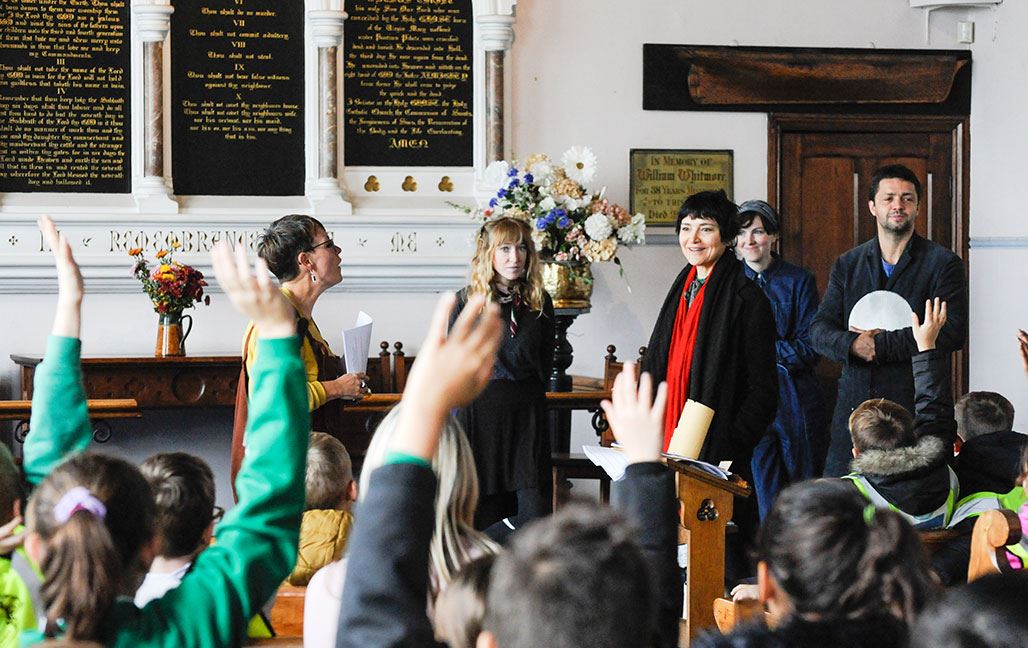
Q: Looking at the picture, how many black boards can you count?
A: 3